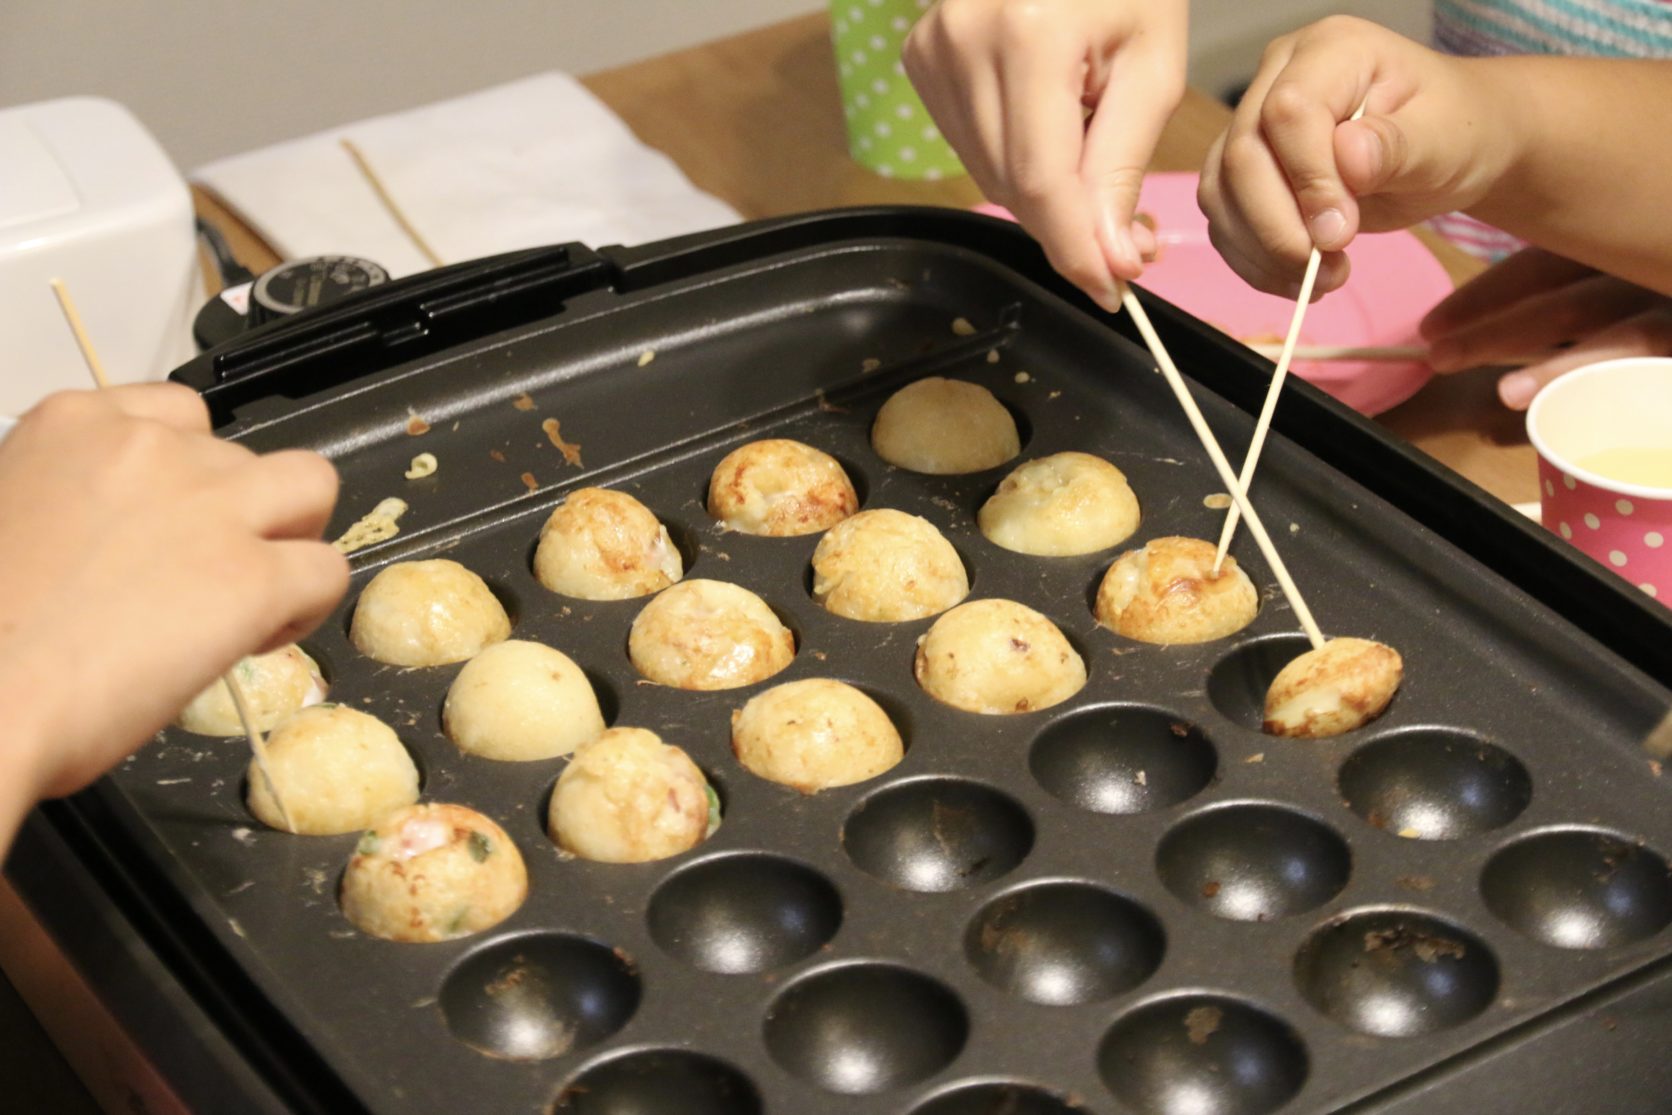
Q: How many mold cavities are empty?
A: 13